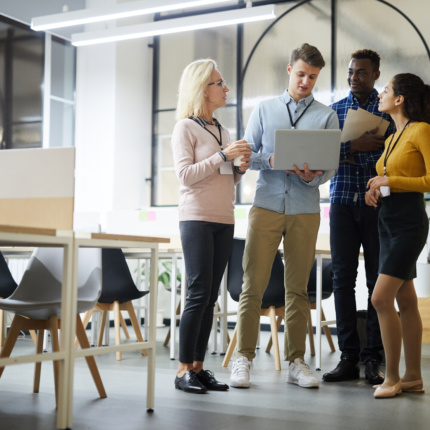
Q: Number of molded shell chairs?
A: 5